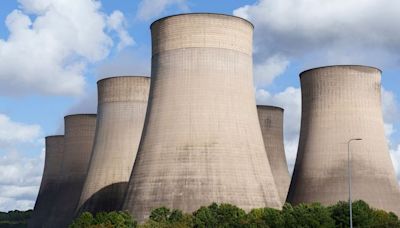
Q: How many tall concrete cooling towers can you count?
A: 6